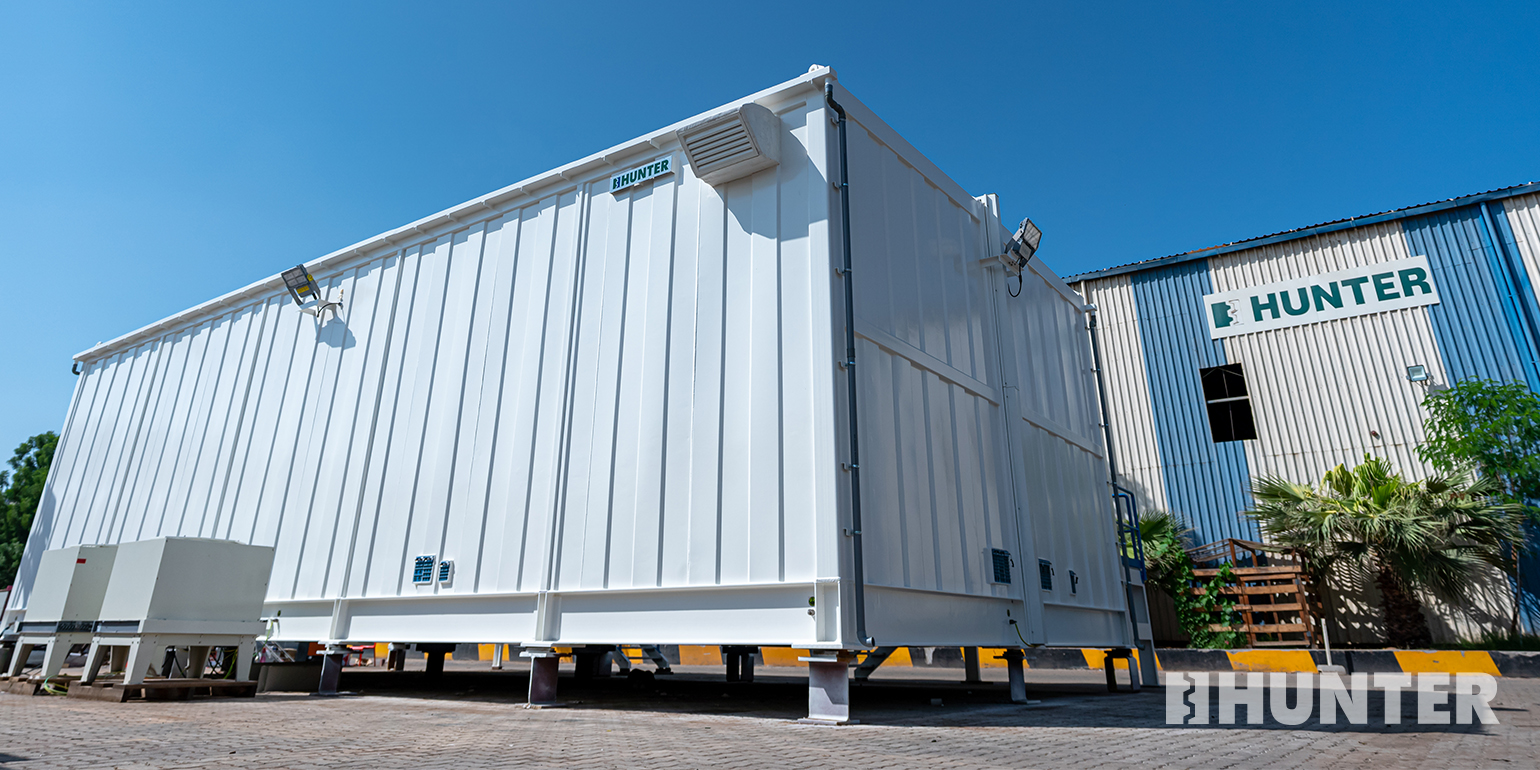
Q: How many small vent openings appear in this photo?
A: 5